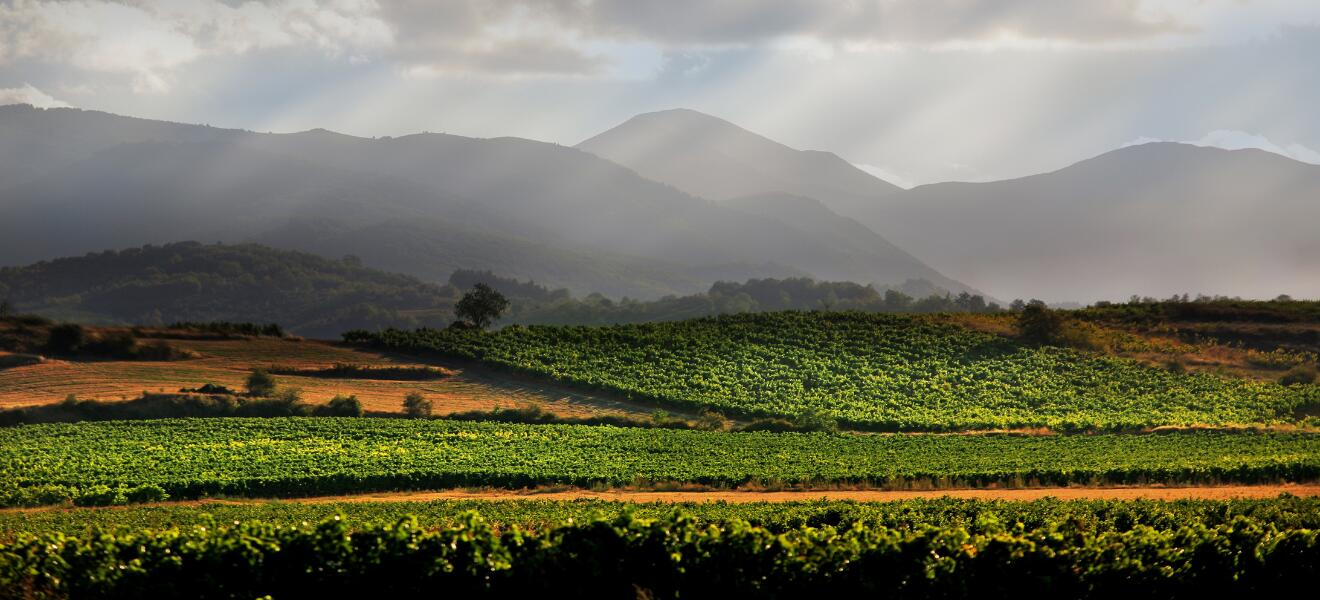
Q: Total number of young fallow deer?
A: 0